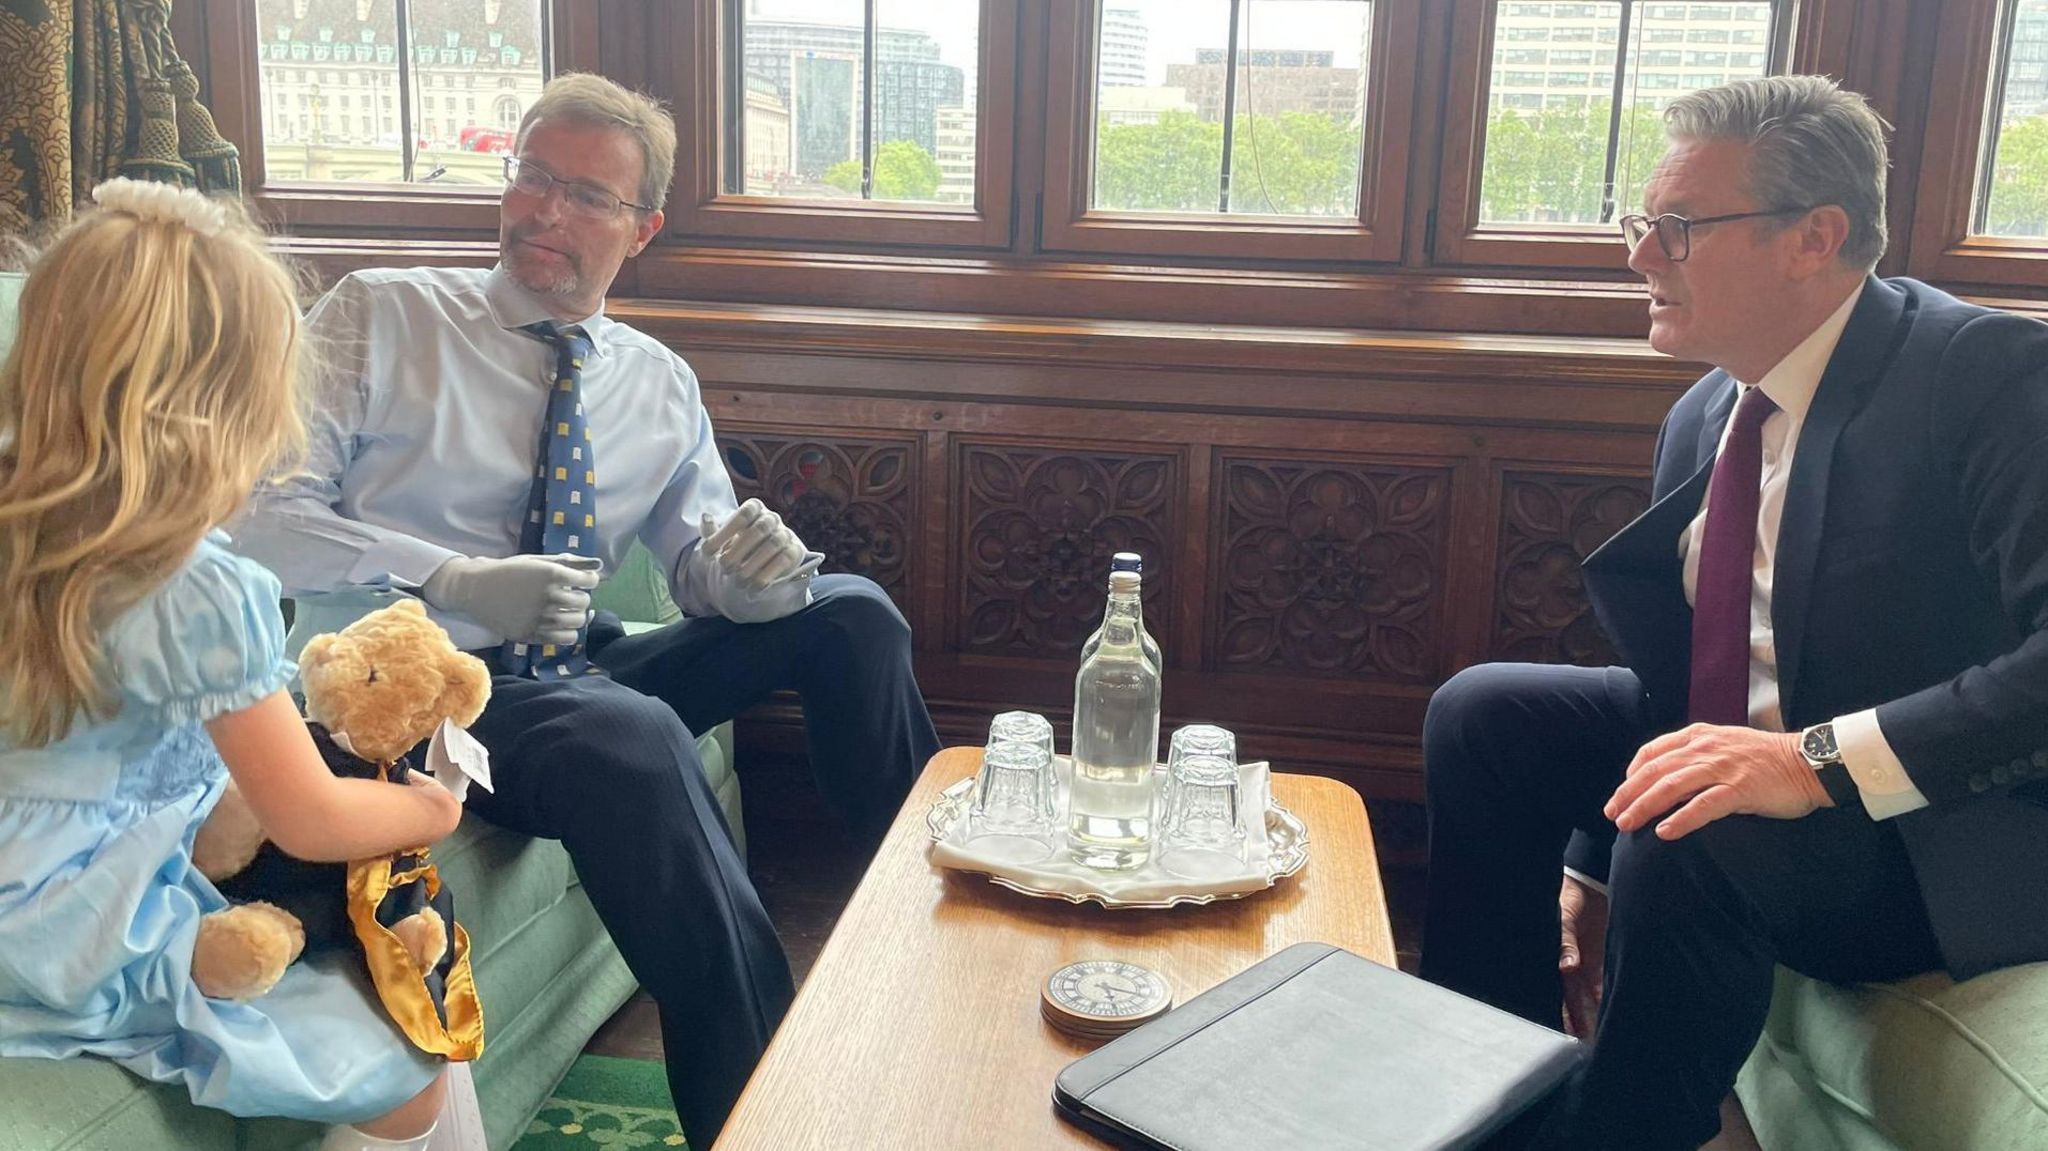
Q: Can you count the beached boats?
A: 0